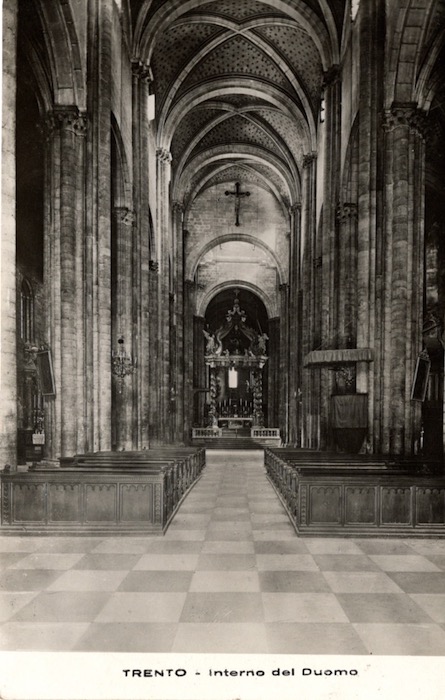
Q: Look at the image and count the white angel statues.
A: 2